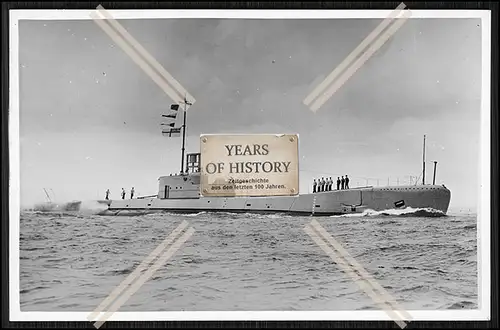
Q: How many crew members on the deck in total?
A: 11